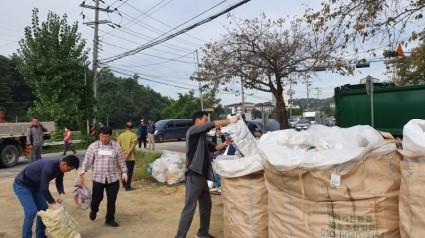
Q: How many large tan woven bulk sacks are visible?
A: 3